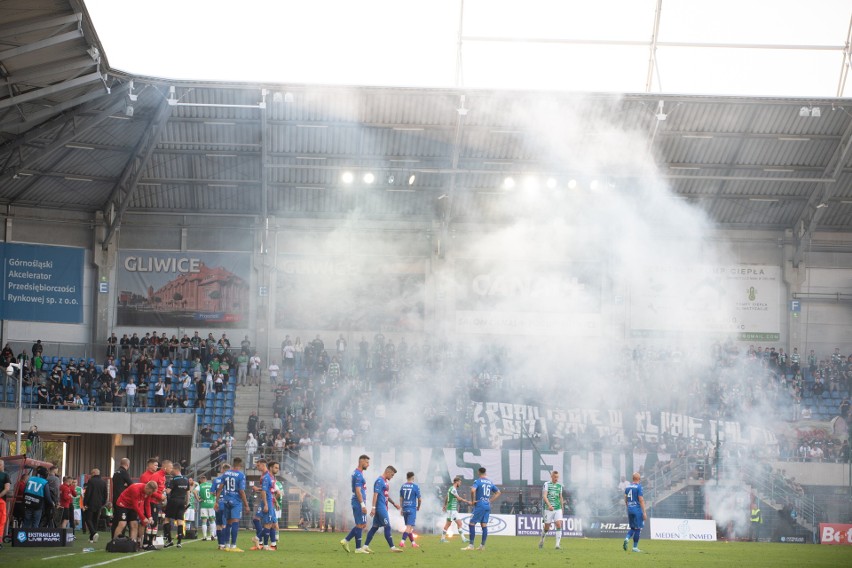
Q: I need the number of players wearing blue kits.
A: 9